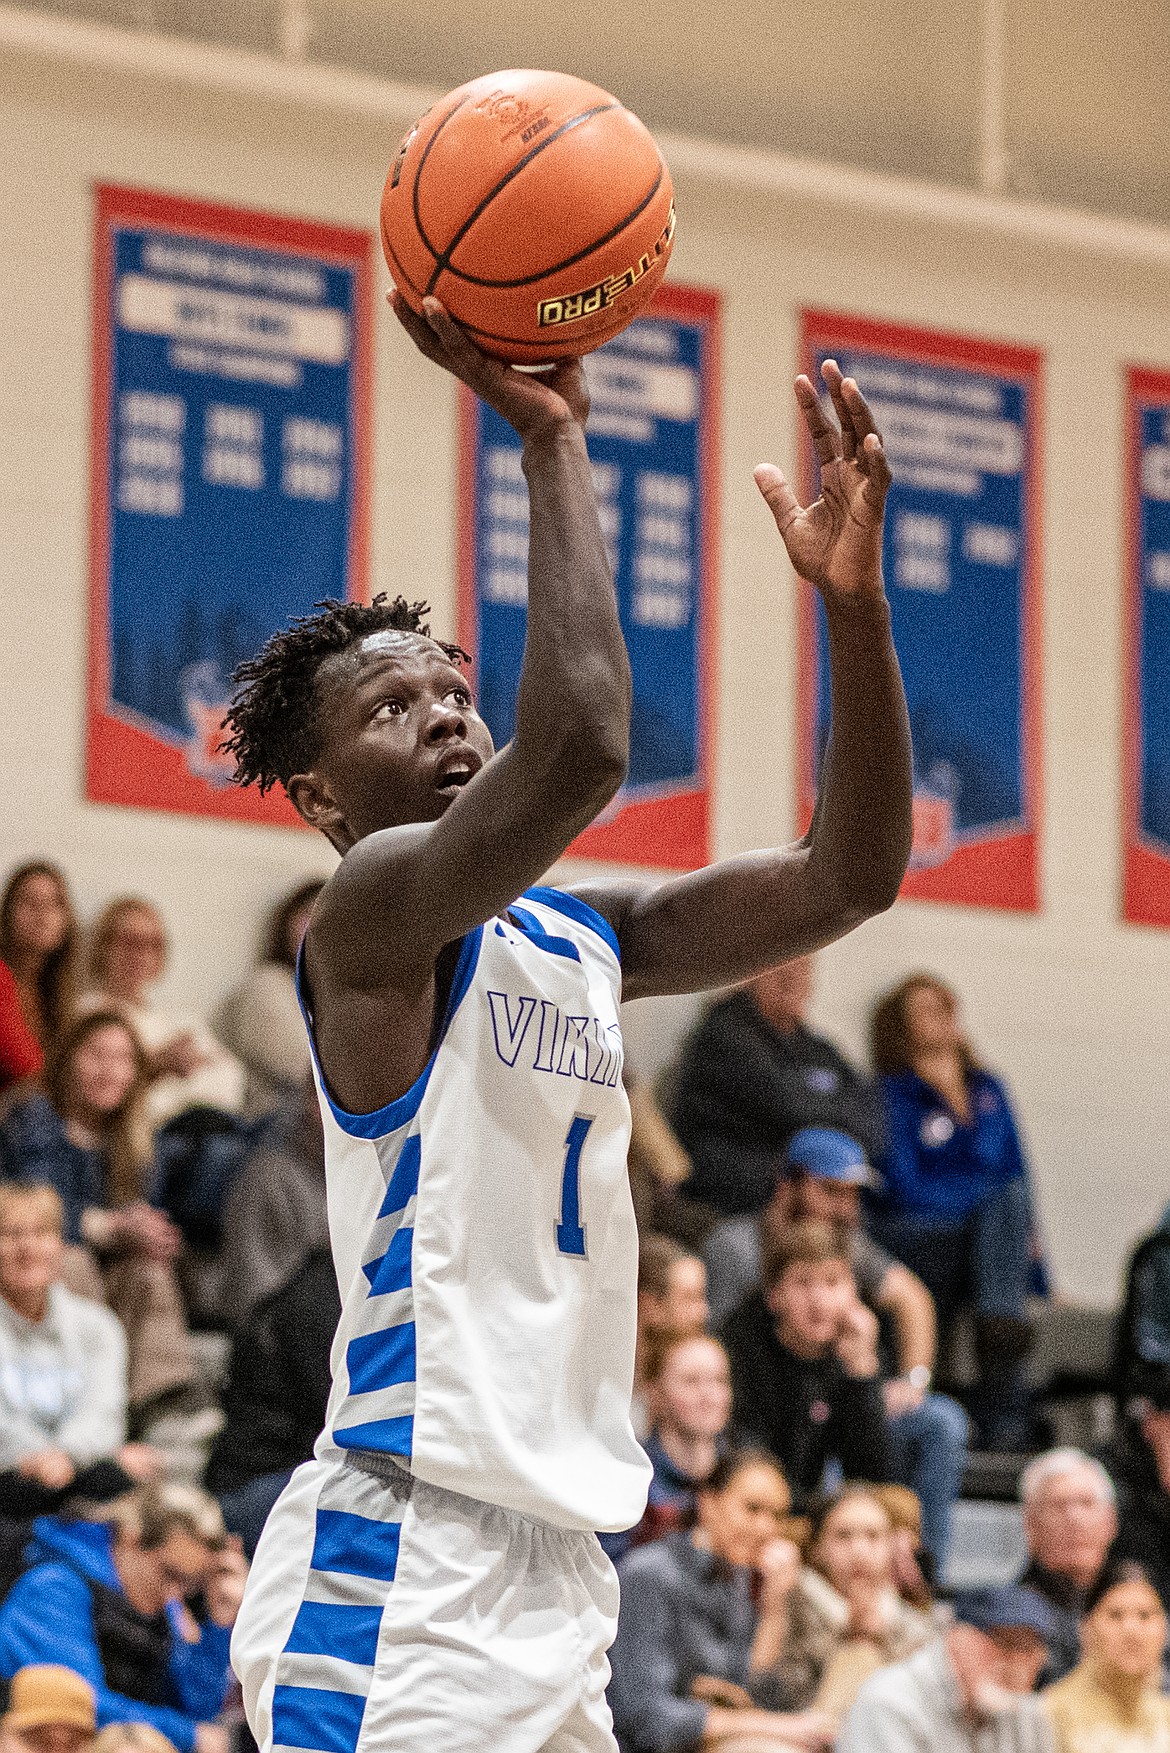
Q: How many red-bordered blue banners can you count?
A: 4